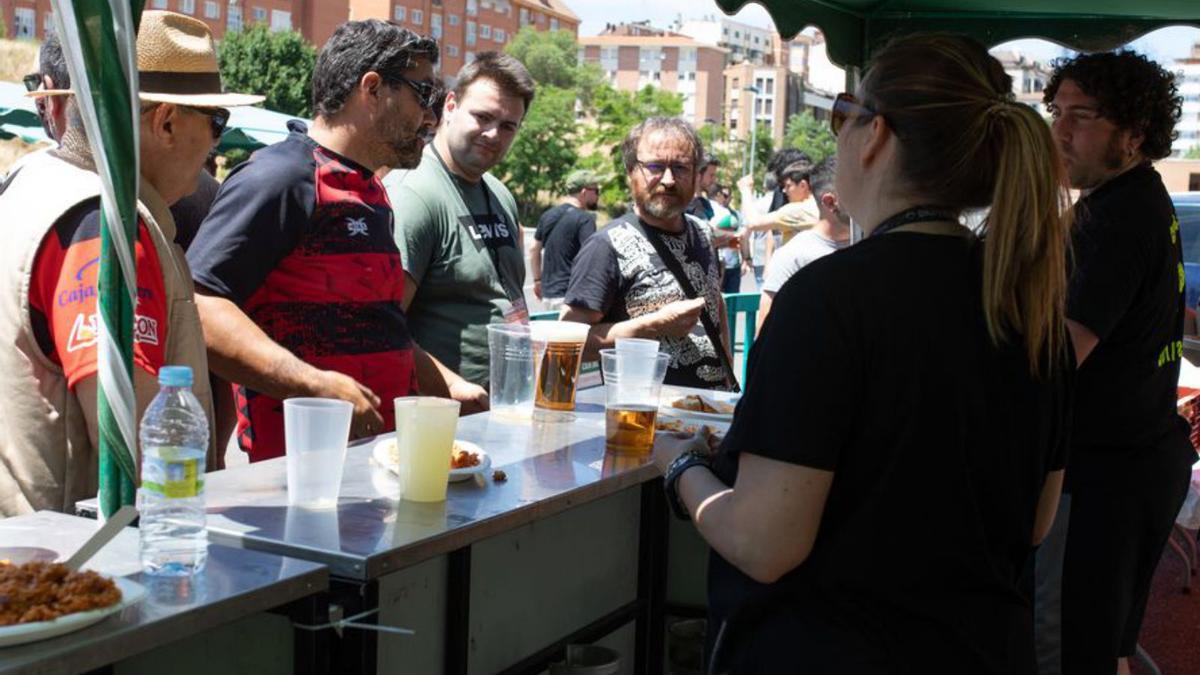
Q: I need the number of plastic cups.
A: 6